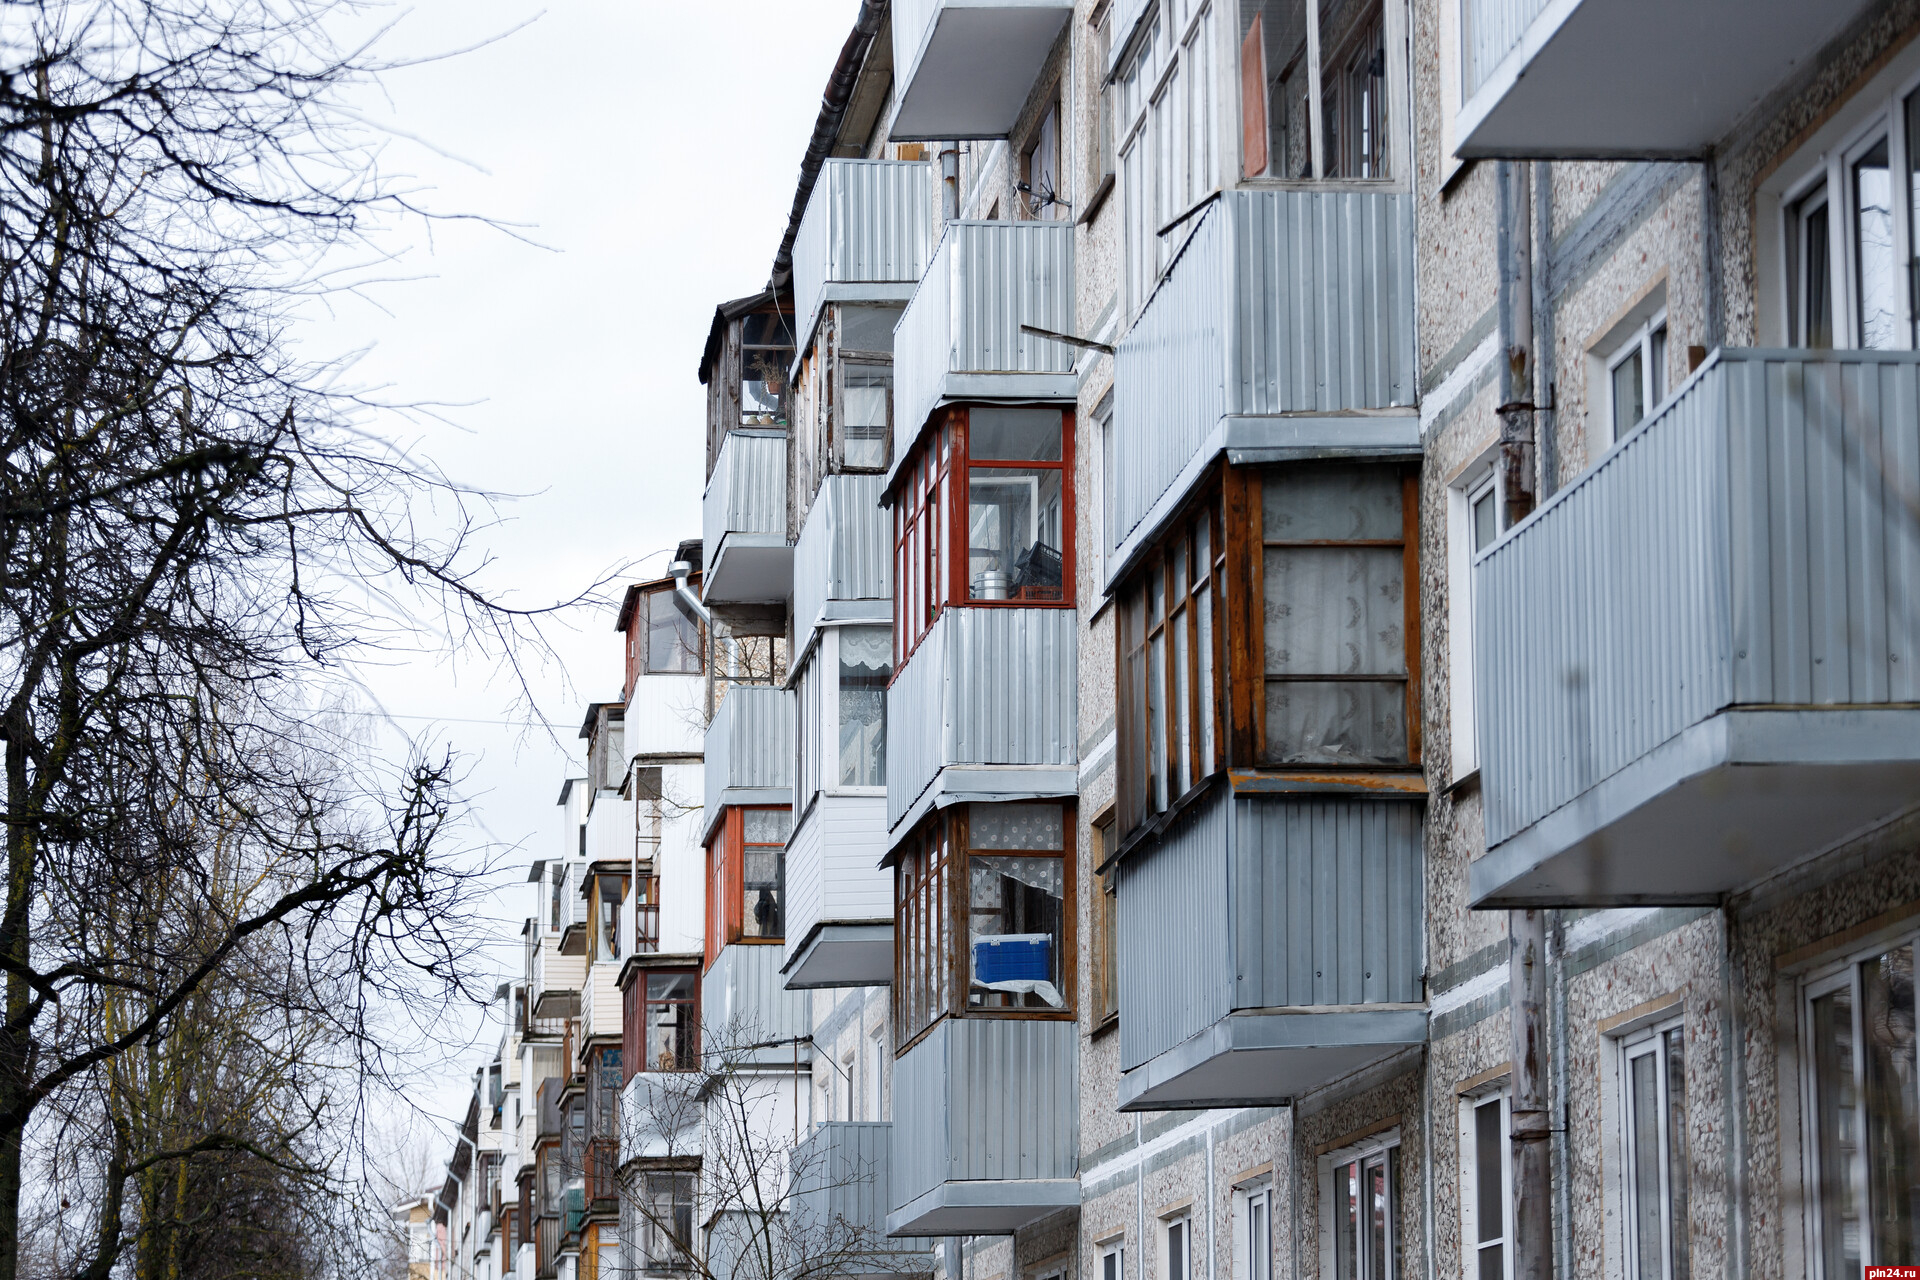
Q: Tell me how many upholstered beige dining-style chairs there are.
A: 0